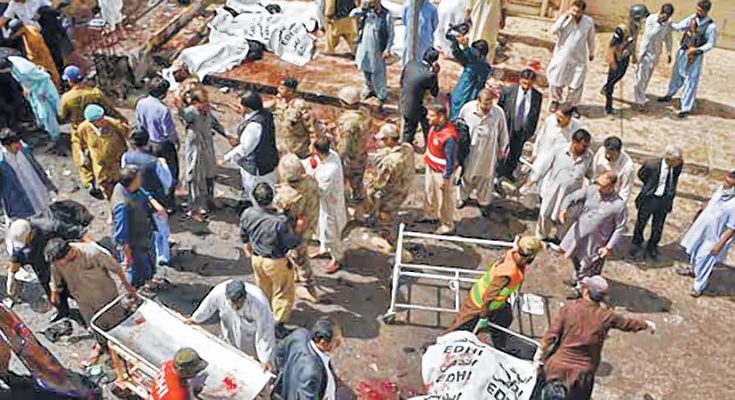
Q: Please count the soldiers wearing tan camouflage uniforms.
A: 4